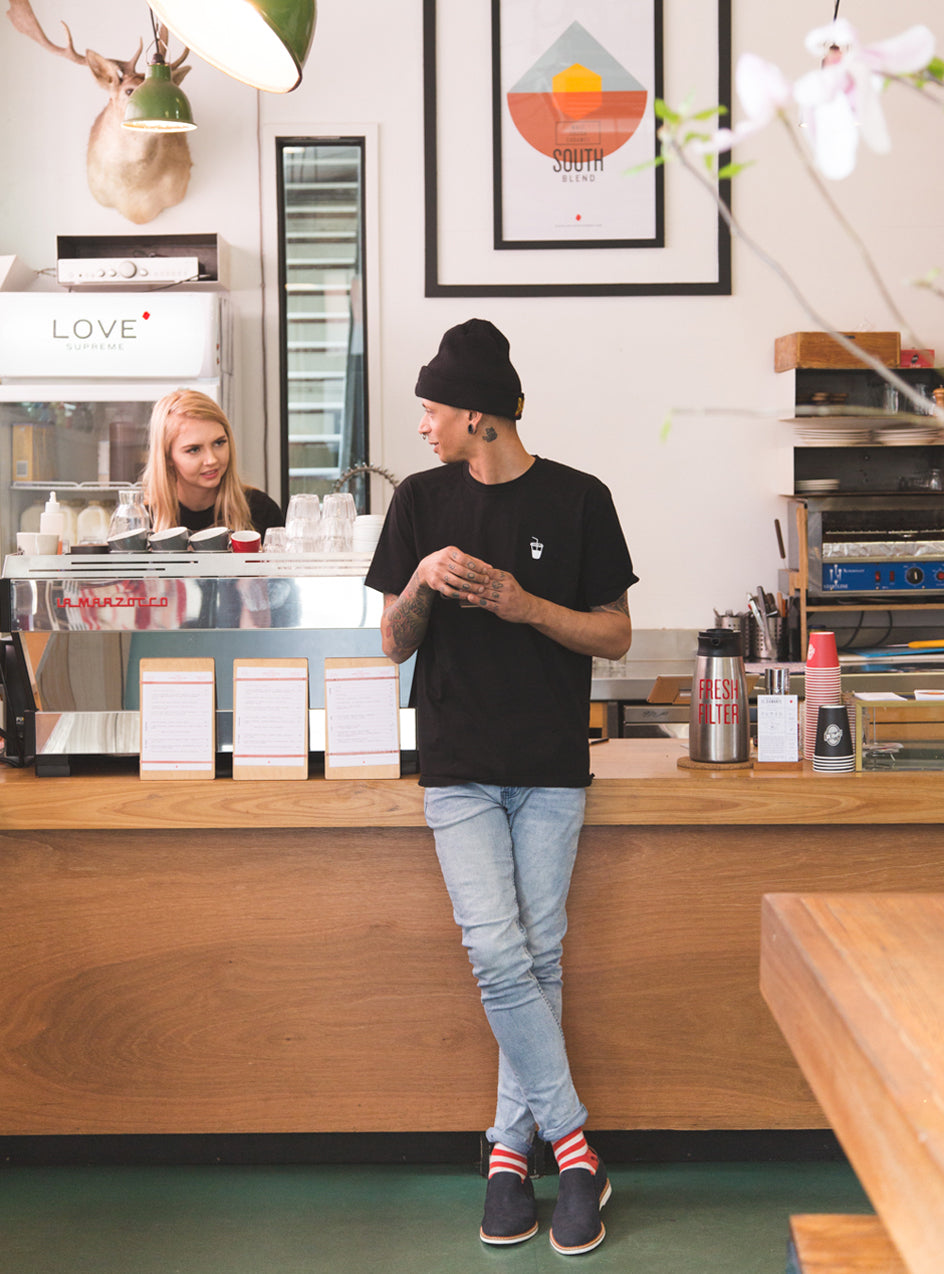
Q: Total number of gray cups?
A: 3